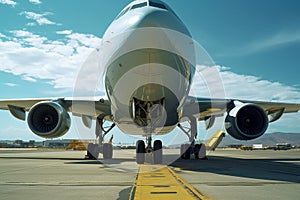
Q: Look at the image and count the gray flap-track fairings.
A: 4